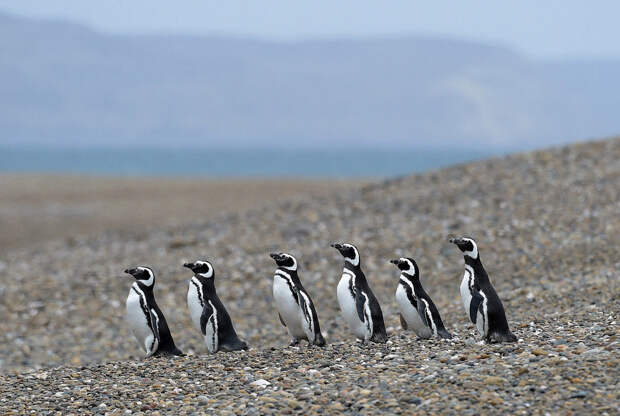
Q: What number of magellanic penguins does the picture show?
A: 6